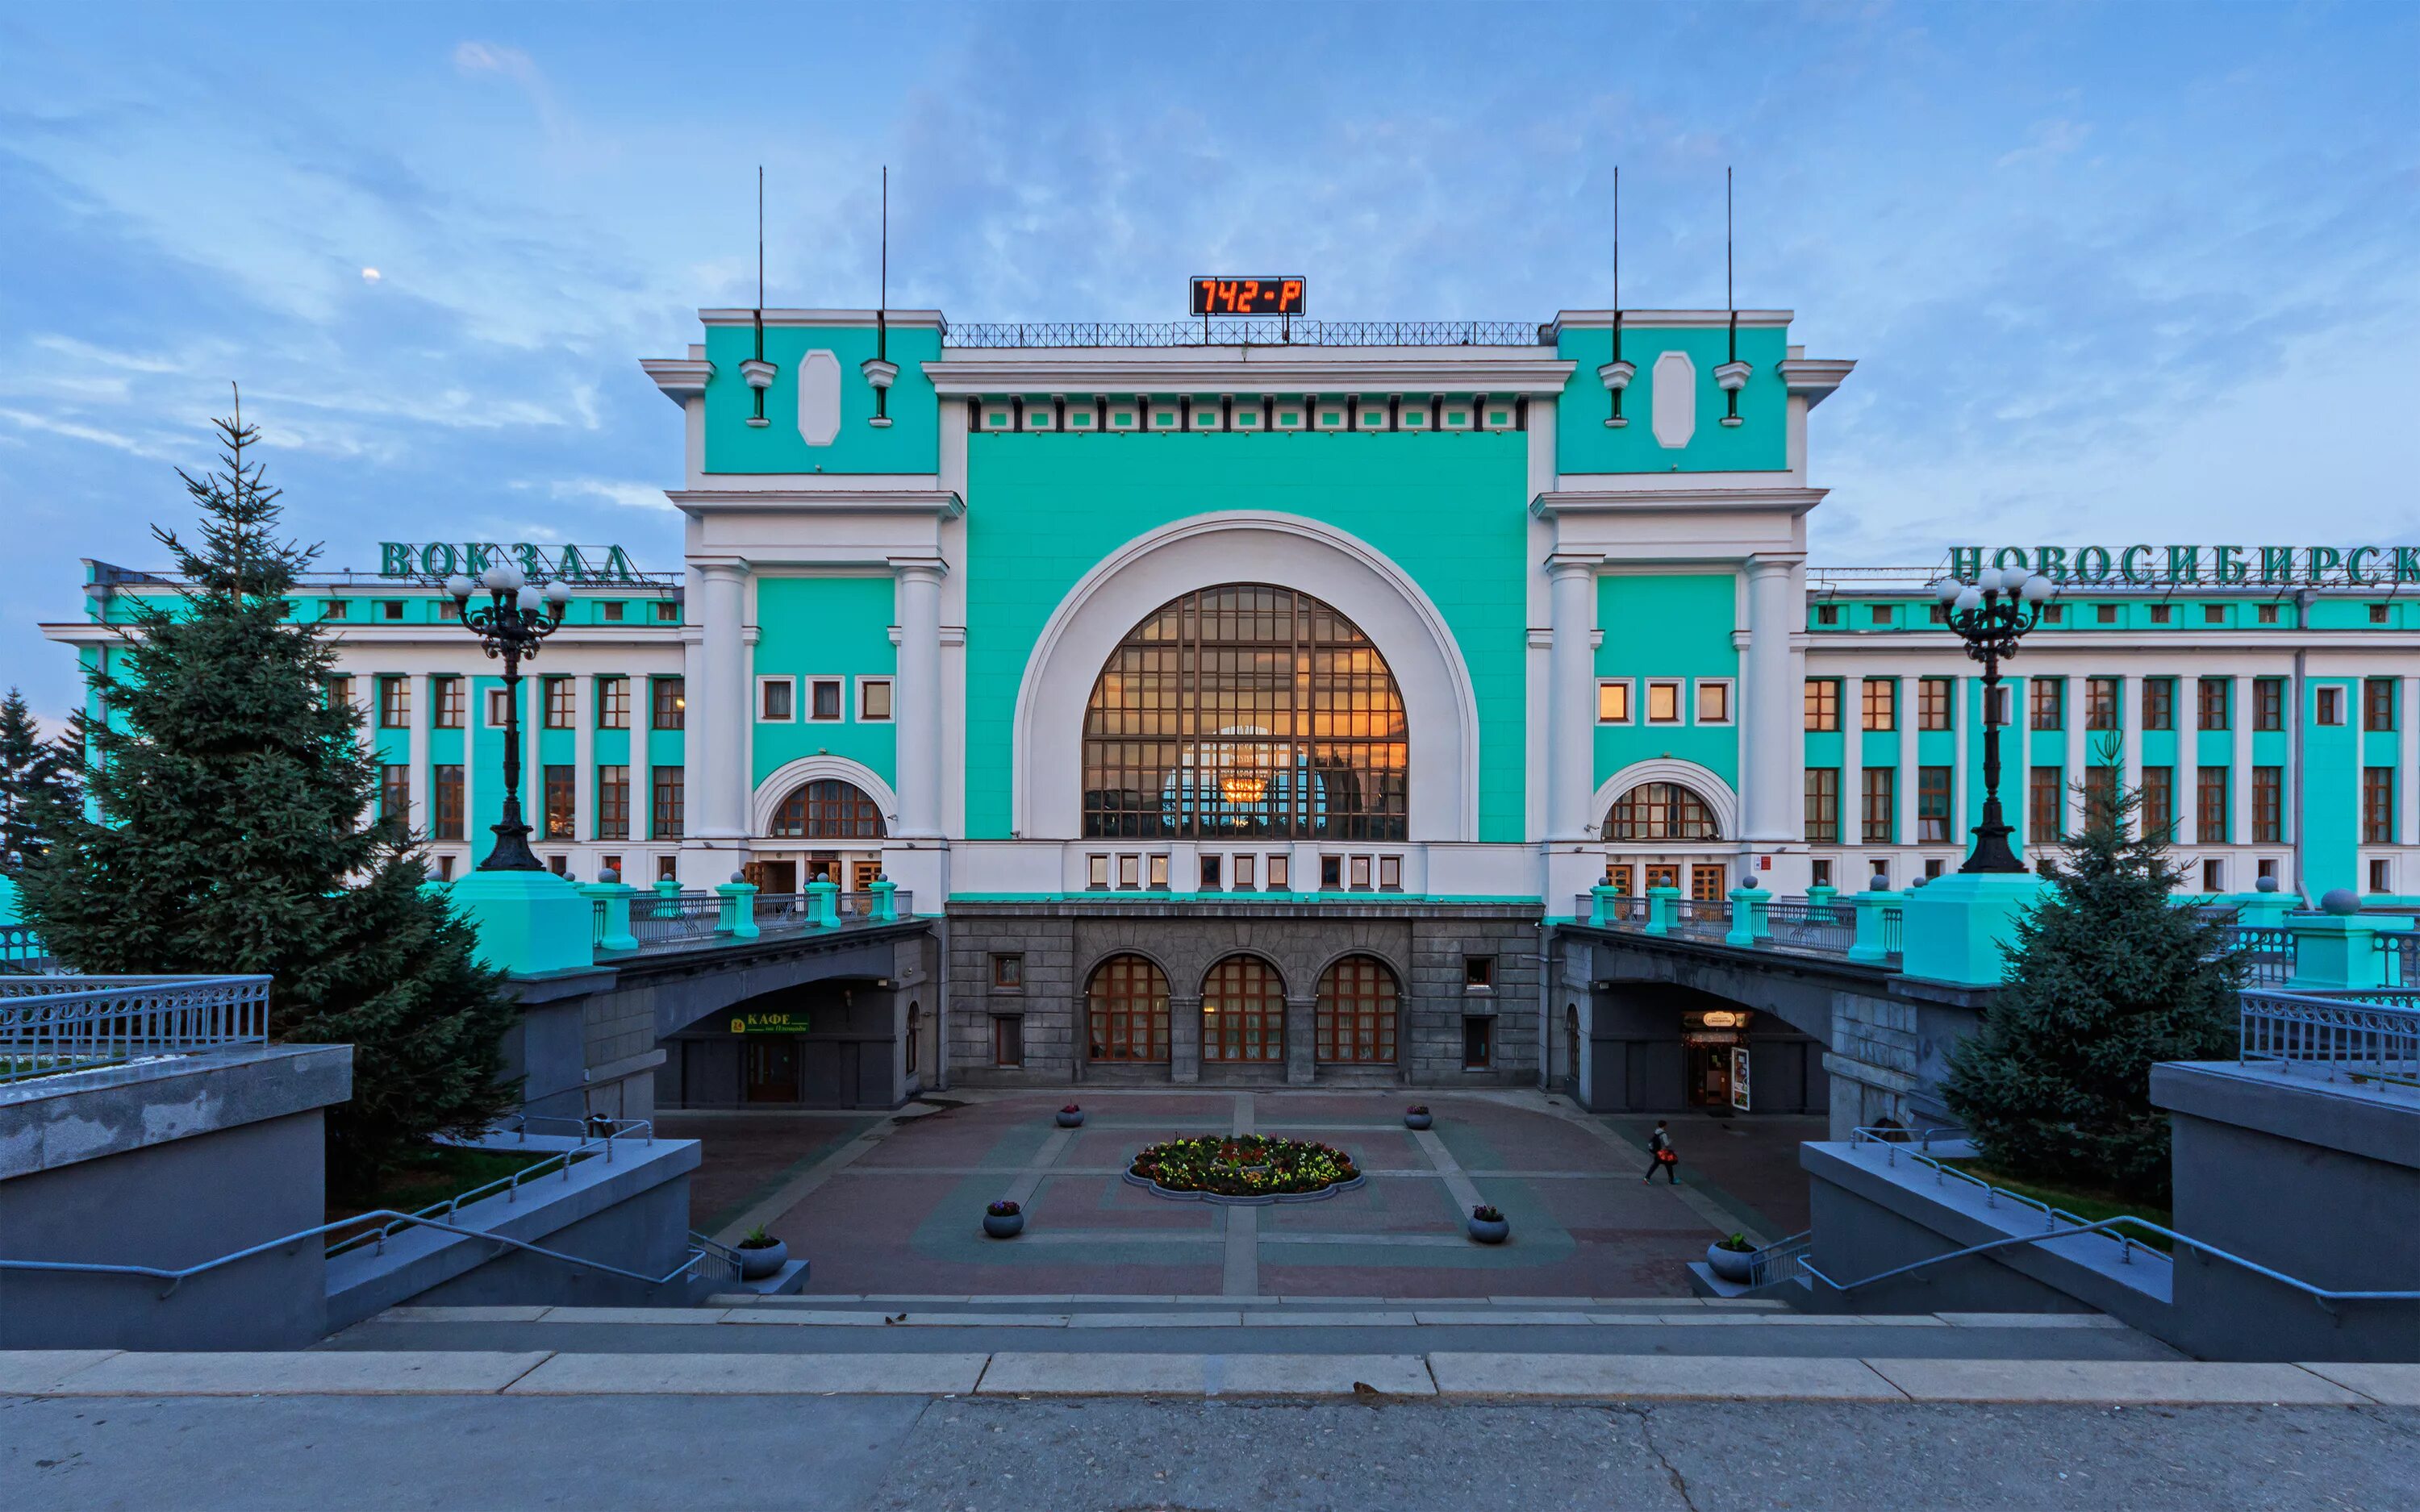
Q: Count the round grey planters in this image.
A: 6